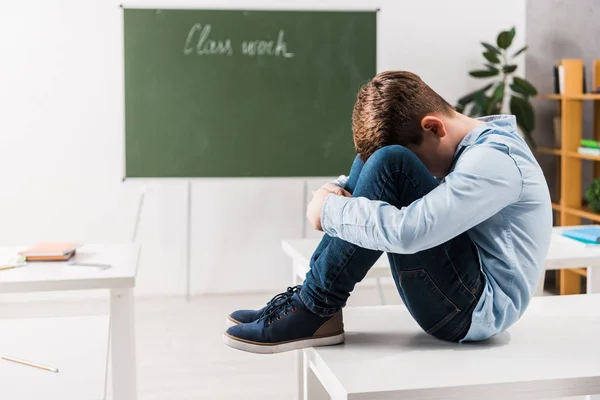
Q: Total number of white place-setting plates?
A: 0